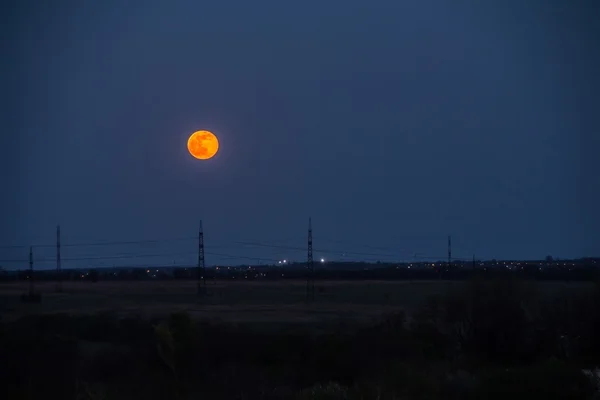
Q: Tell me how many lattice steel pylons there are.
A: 5